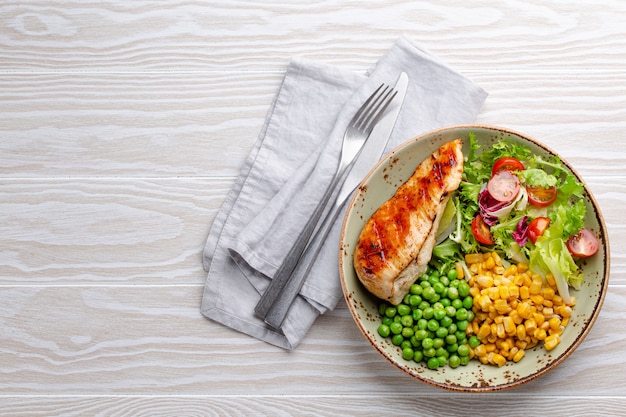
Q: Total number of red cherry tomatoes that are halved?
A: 6